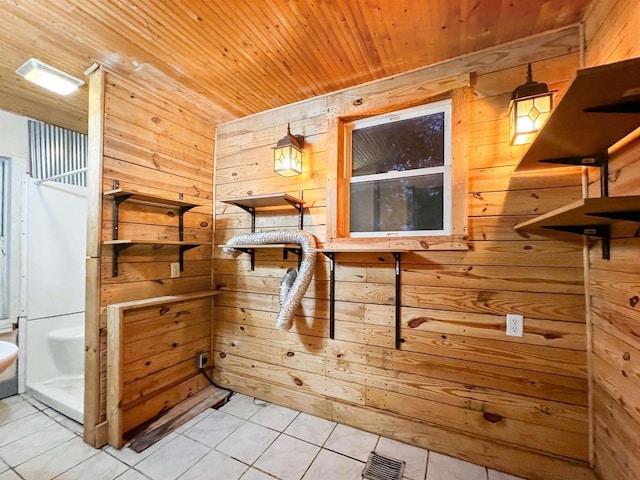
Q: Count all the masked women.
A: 0